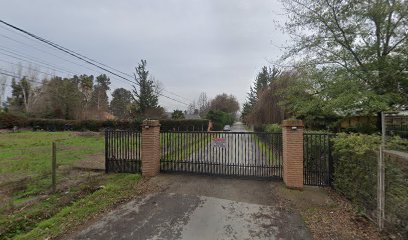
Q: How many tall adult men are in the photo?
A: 0